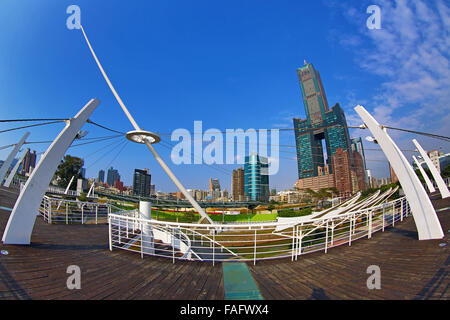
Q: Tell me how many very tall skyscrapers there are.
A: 1